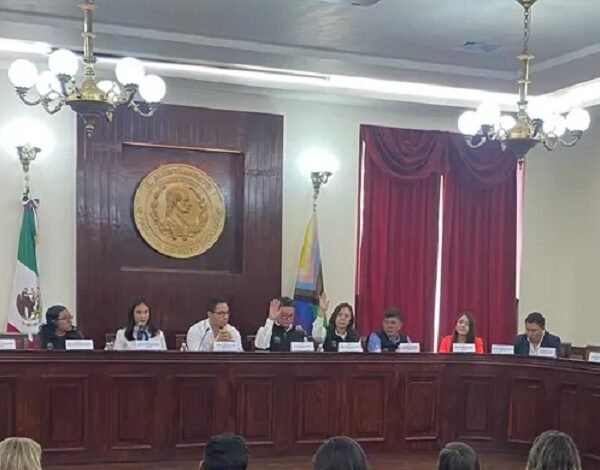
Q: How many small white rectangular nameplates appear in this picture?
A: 11